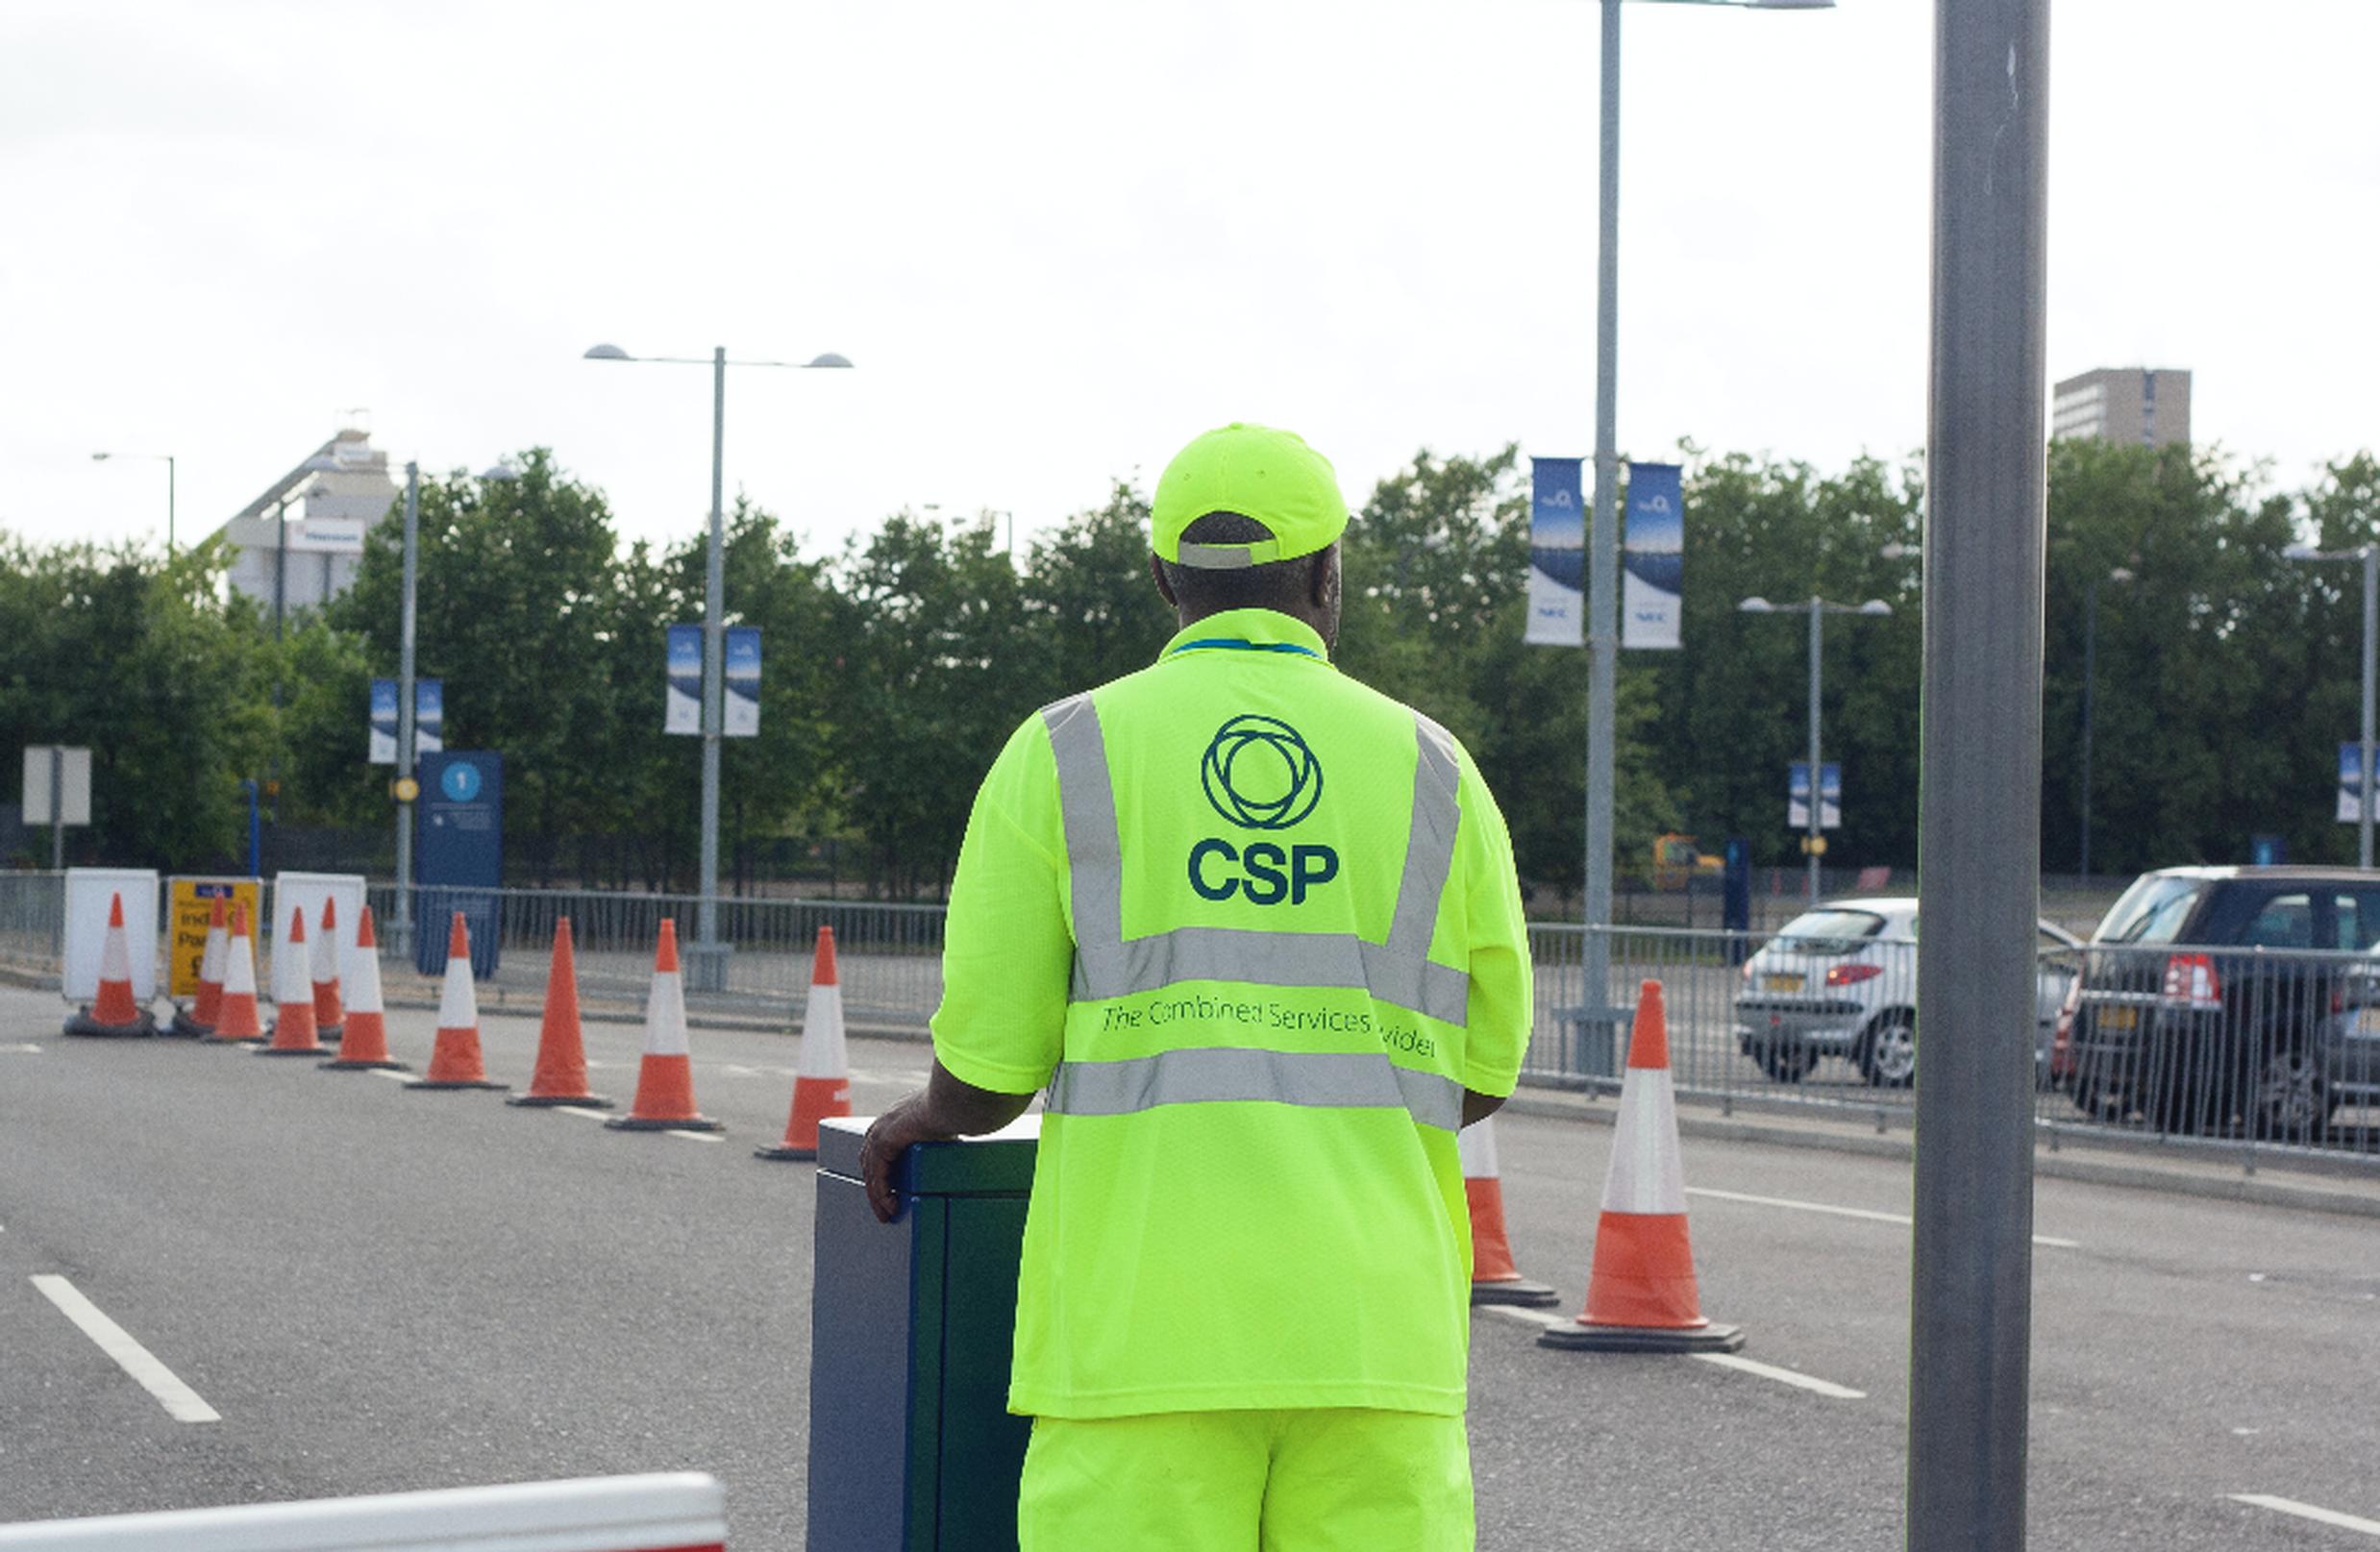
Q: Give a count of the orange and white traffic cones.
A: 11